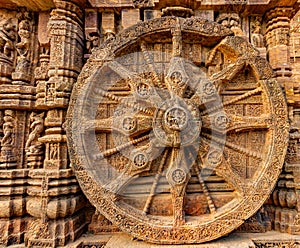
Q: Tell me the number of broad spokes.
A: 8